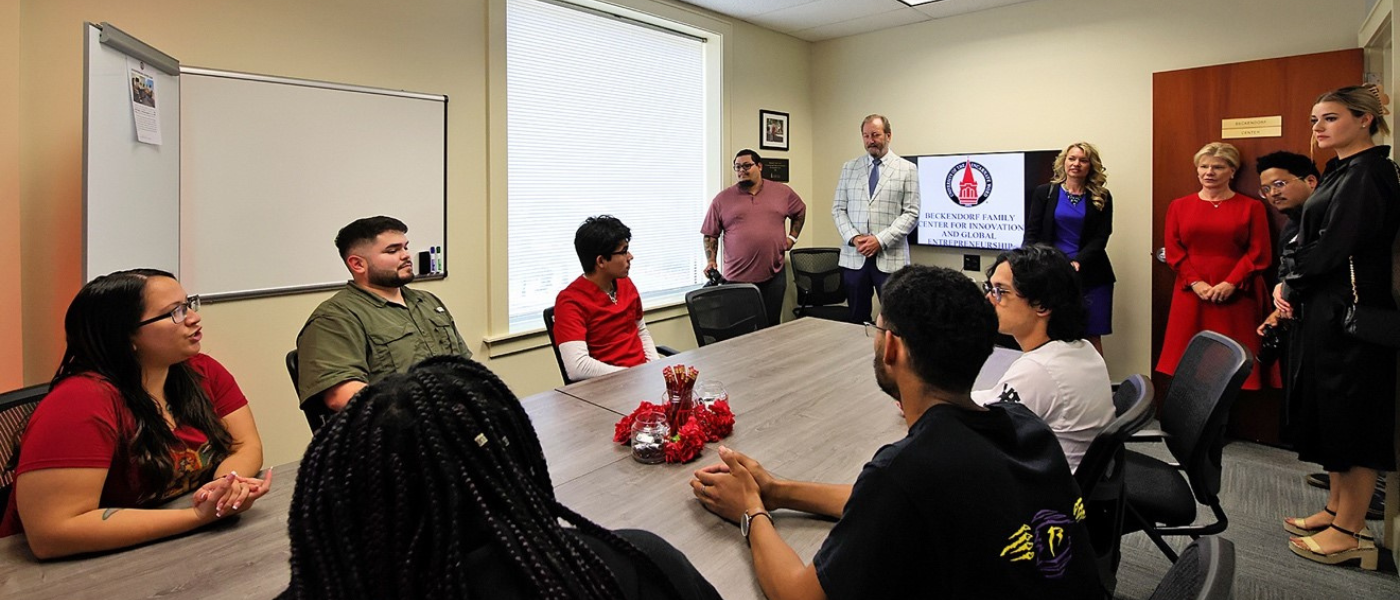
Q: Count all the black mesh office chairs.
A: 8